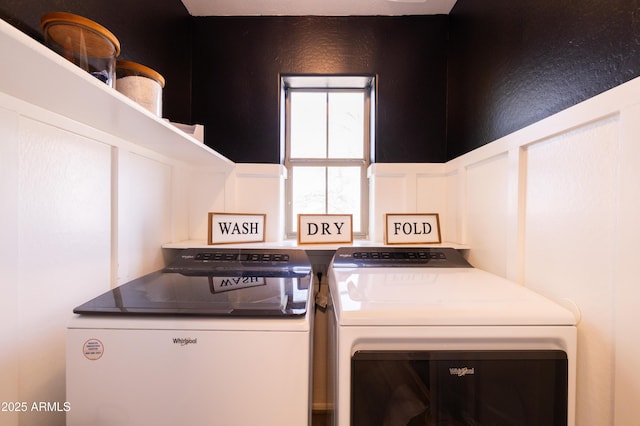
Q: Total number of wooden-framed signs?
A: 3